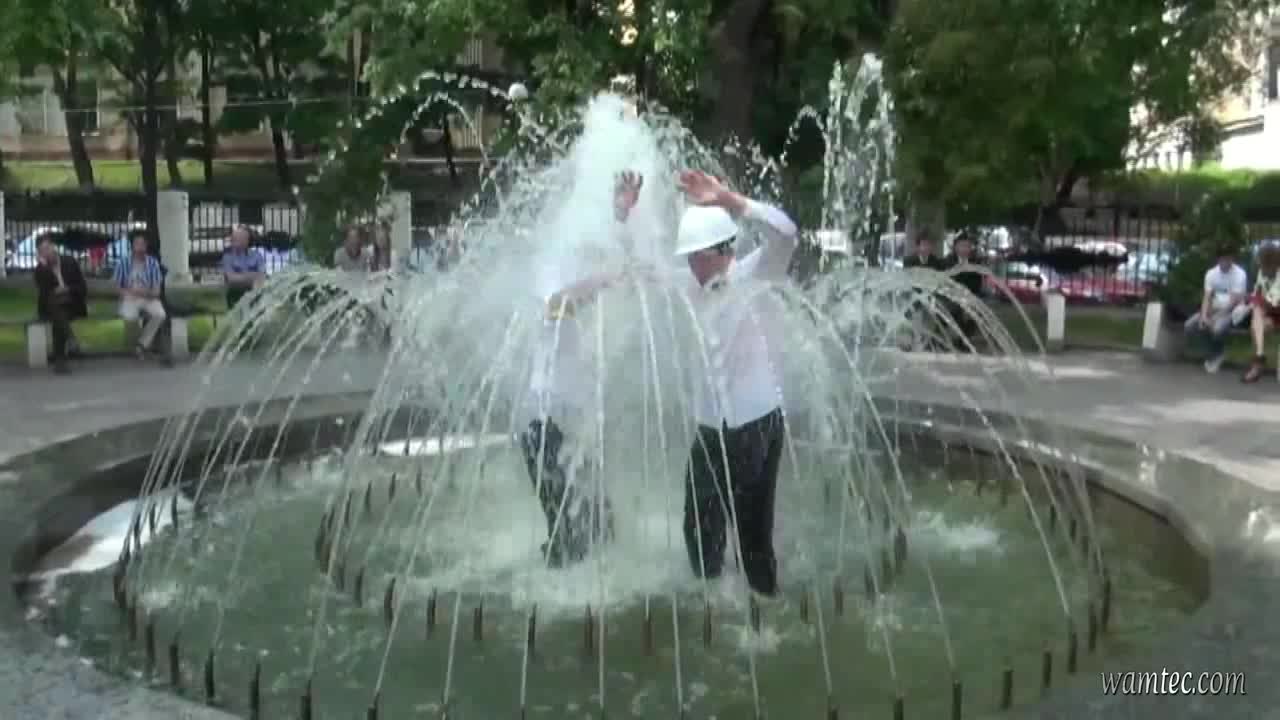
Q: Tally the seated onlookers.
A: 9